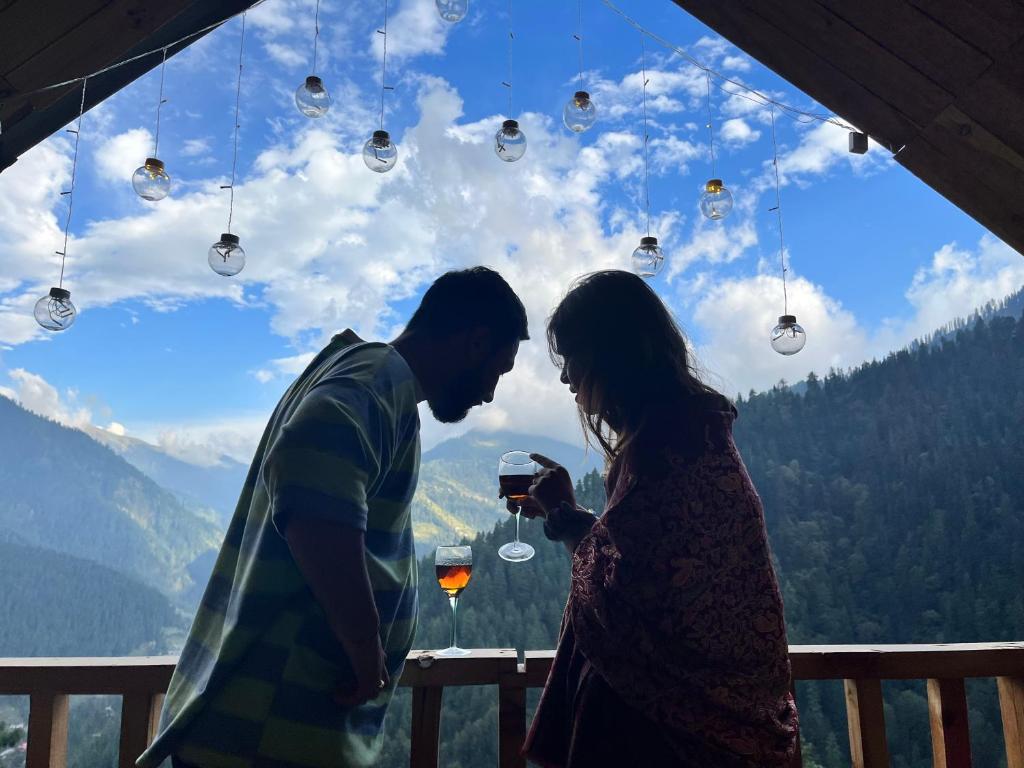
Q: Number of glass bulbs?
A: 11